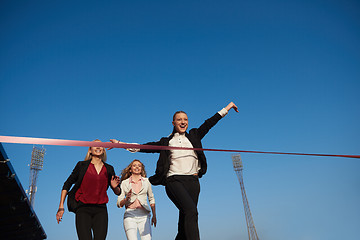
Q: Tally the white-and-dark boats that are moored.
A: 0